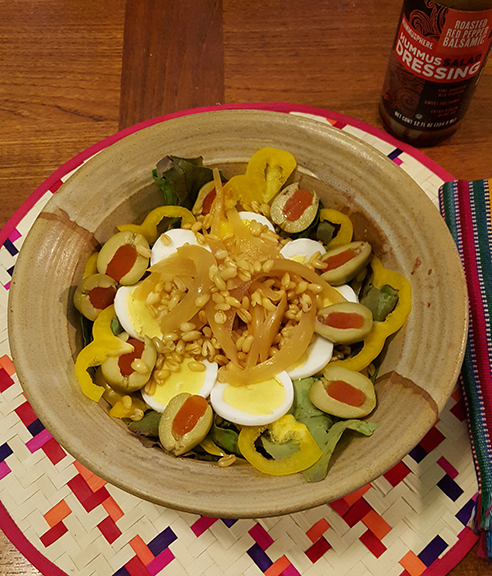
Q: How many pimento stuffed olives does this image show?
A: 9